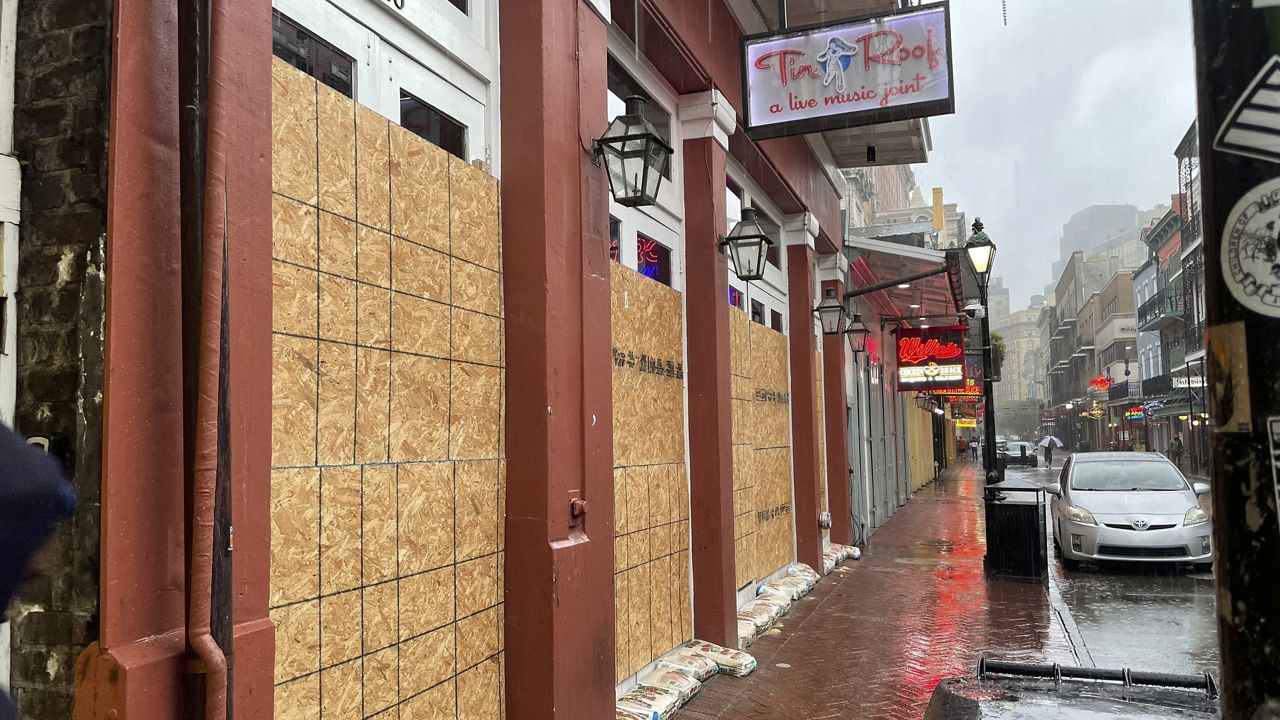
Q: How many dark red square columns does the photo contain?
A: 5